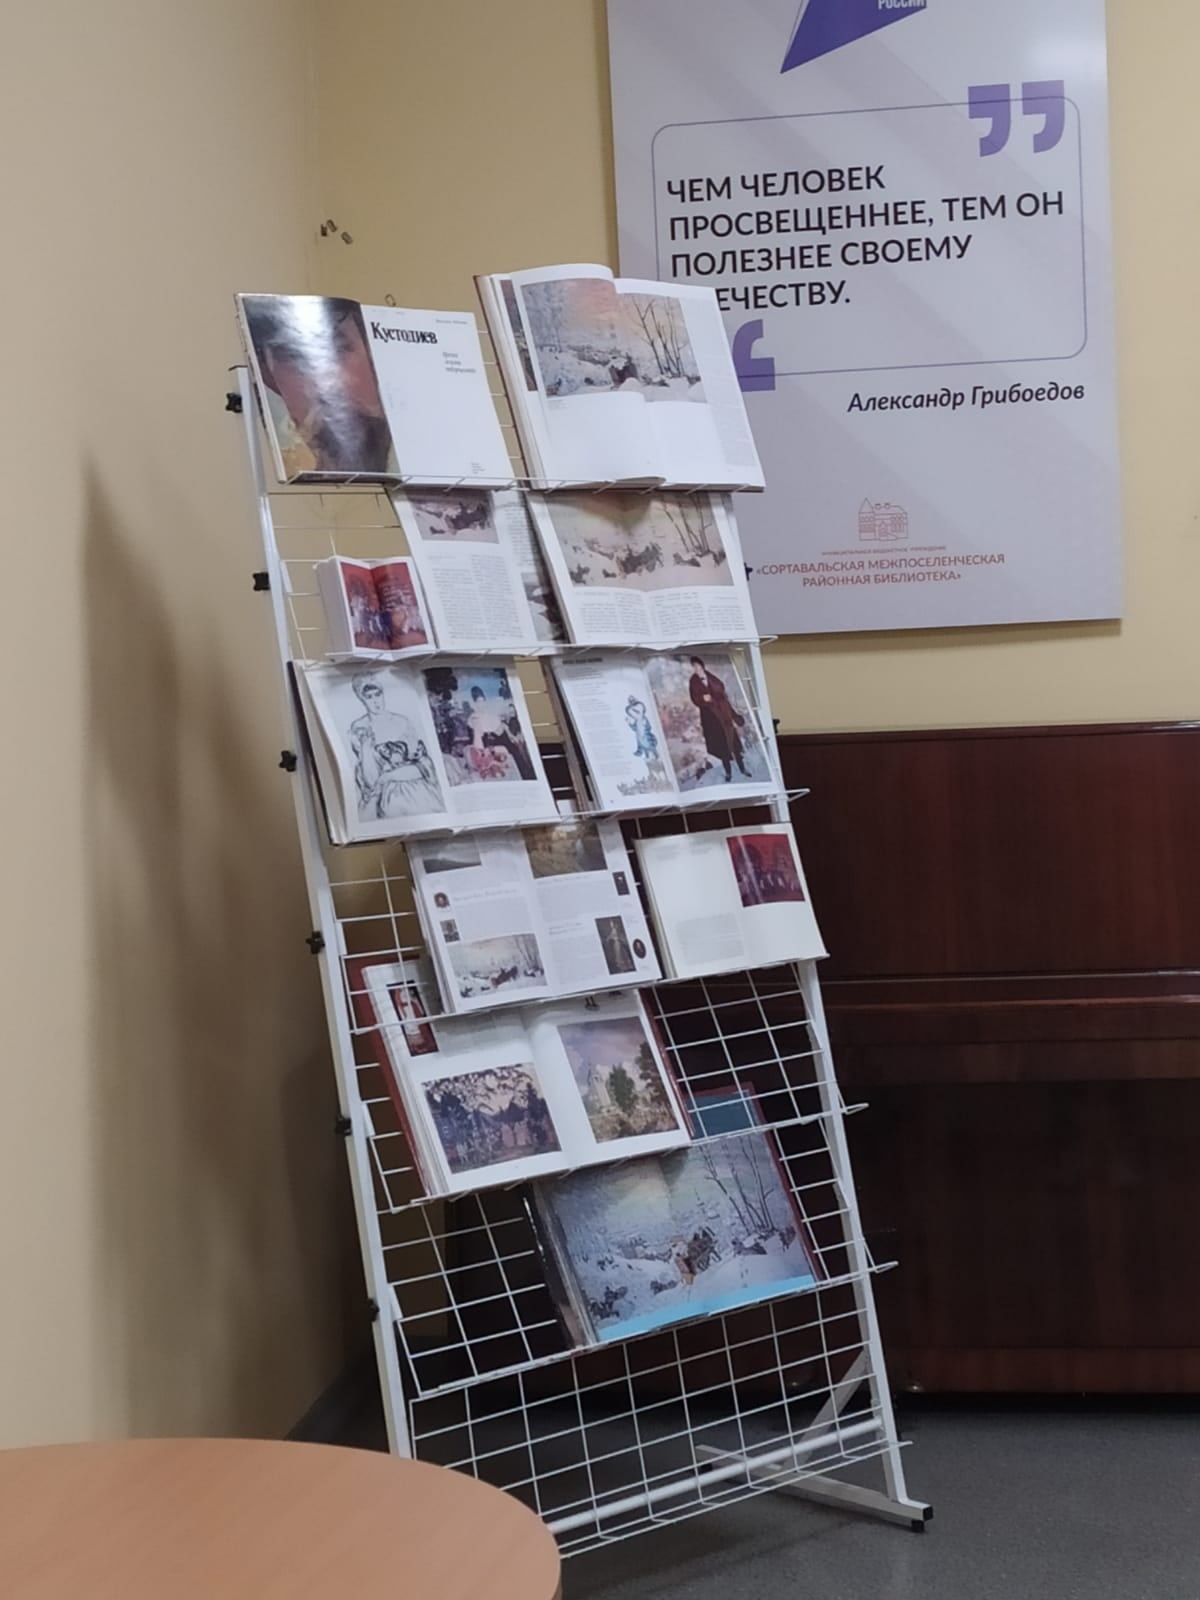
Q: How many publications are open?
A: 11